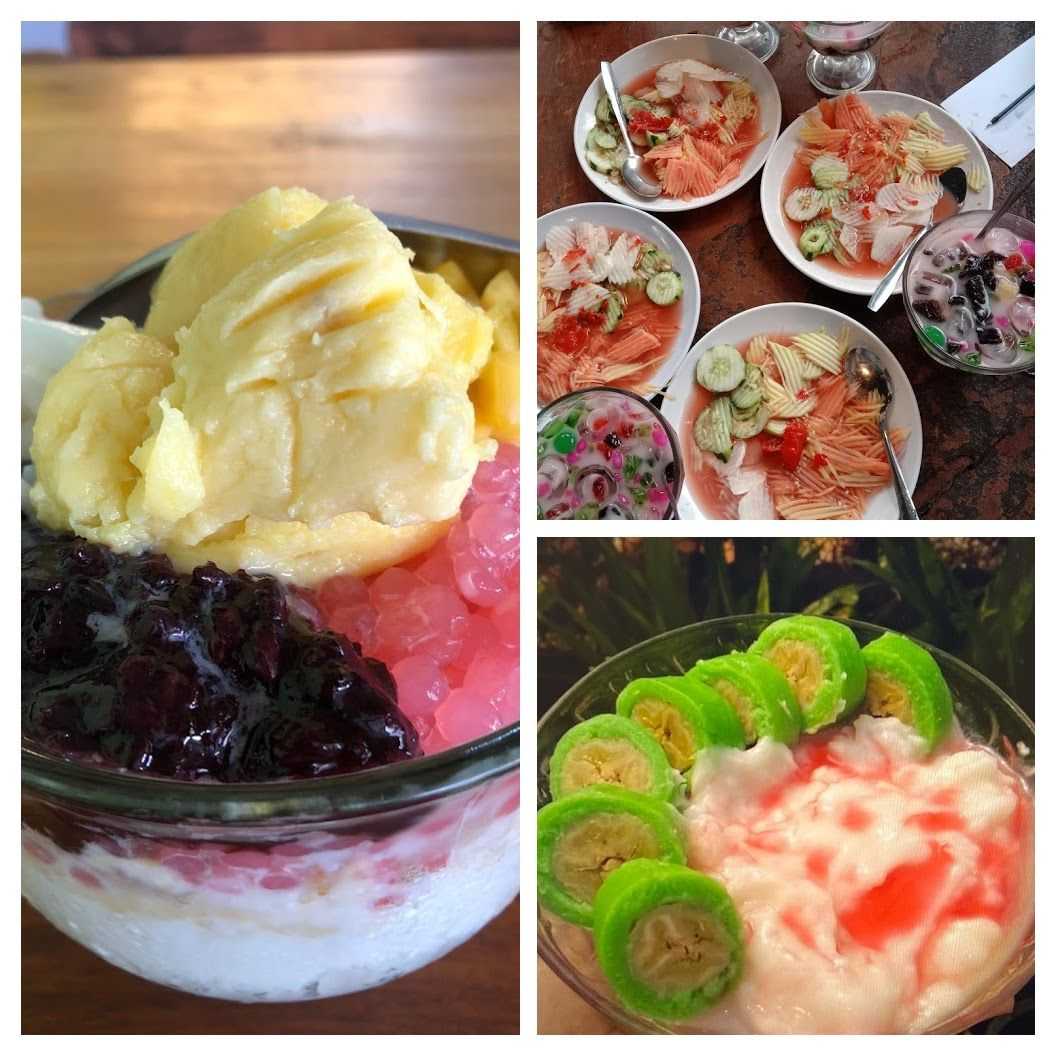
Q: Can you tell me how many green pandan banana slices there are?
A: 7